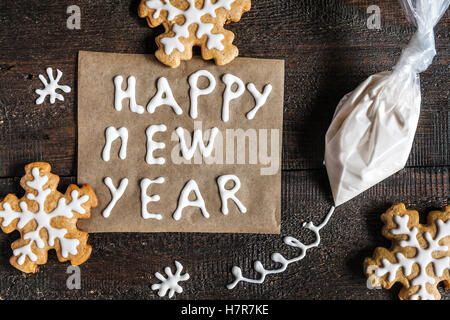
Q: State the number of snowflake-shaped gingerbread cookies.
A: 3